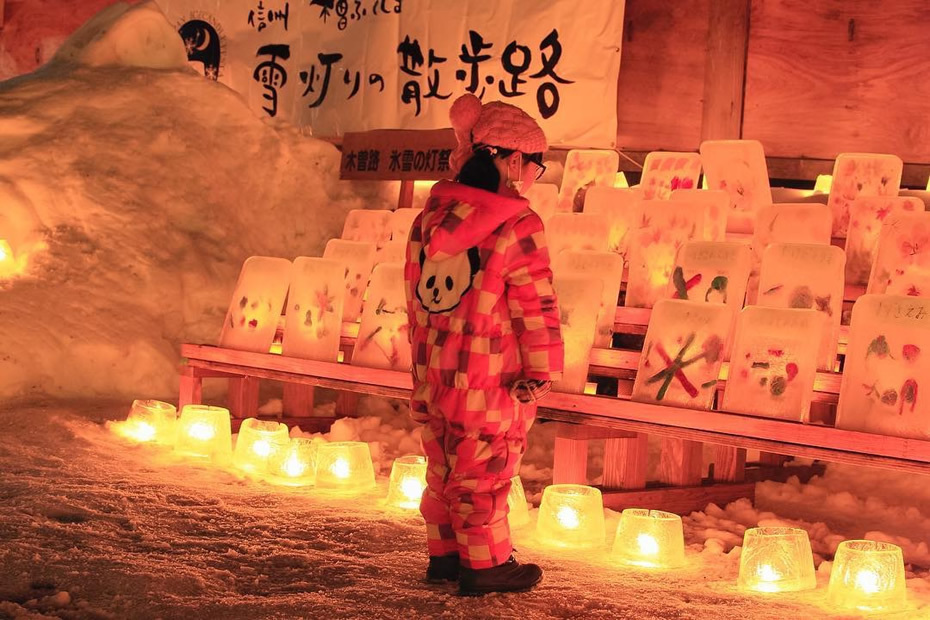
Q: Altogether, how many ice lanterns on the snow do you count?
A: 11